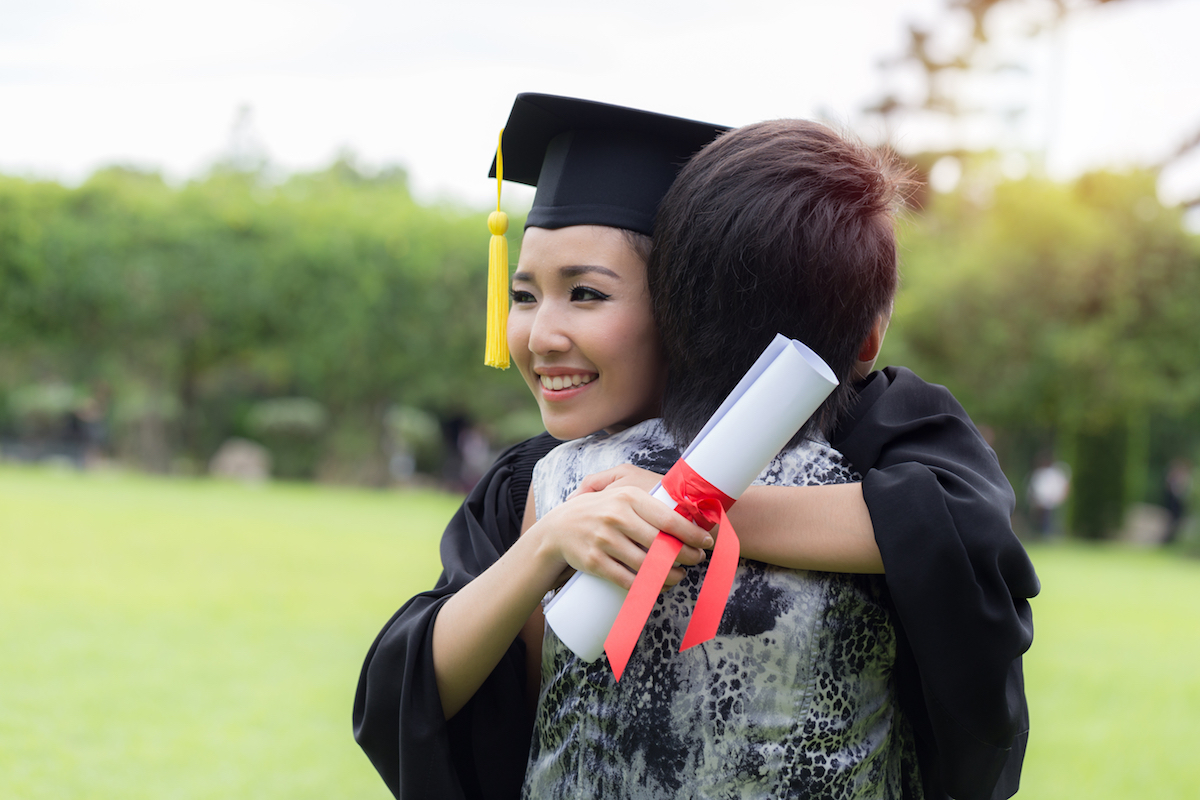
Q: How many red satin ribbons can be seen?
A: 1